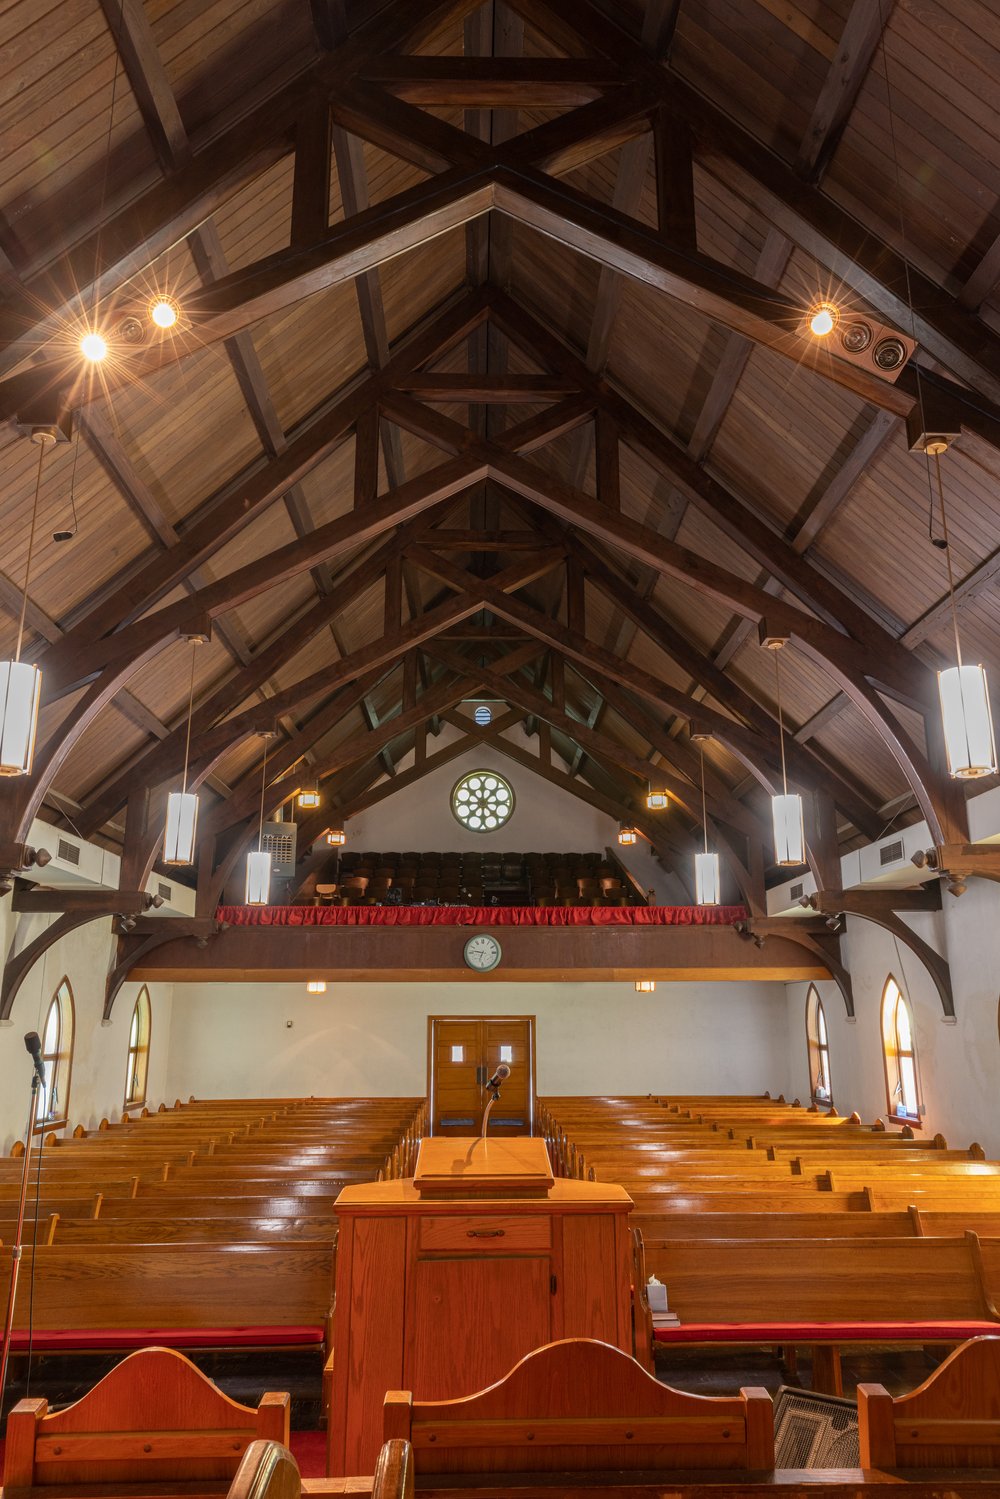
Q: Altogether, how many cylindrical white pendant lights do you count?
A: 6